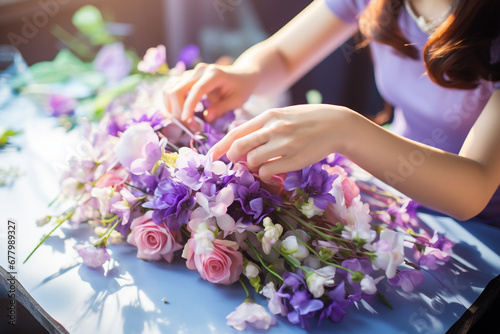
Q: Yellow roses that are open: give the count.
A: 0